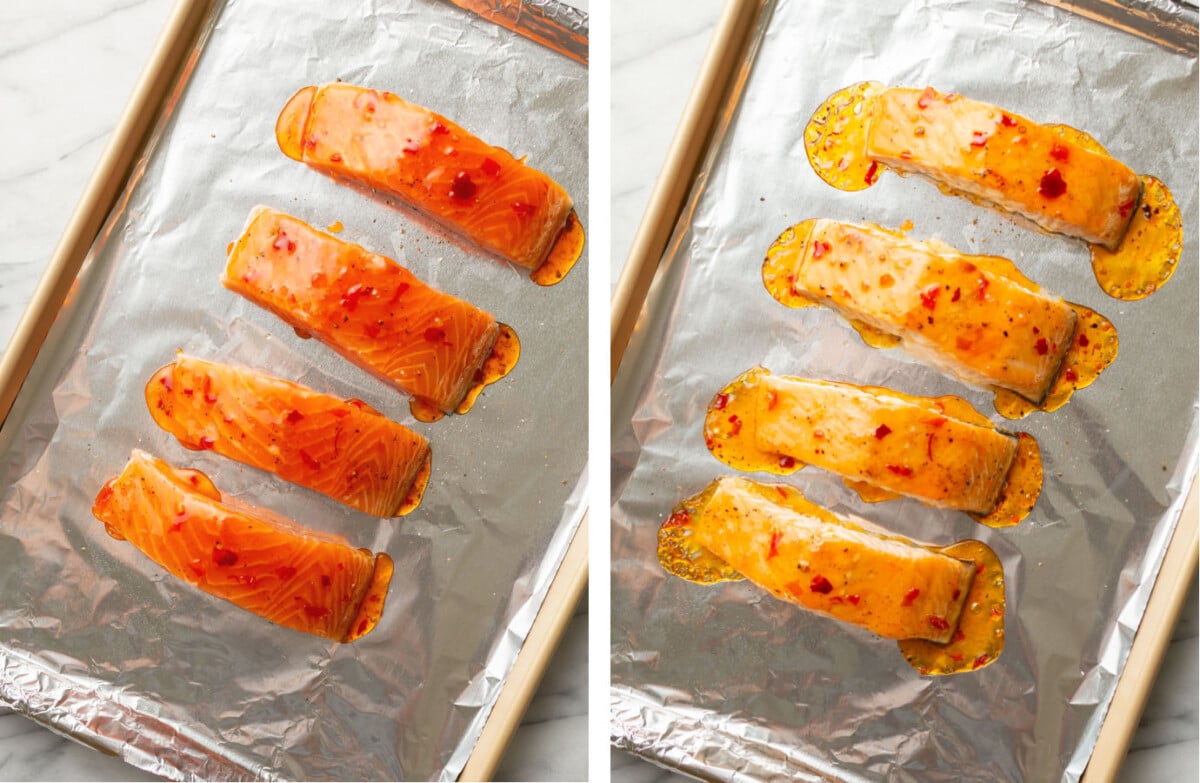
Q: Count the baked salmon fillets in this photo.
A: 4